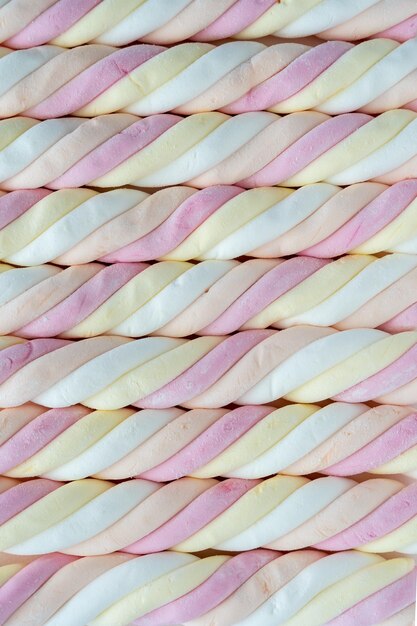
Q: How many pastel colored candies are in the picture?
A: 9